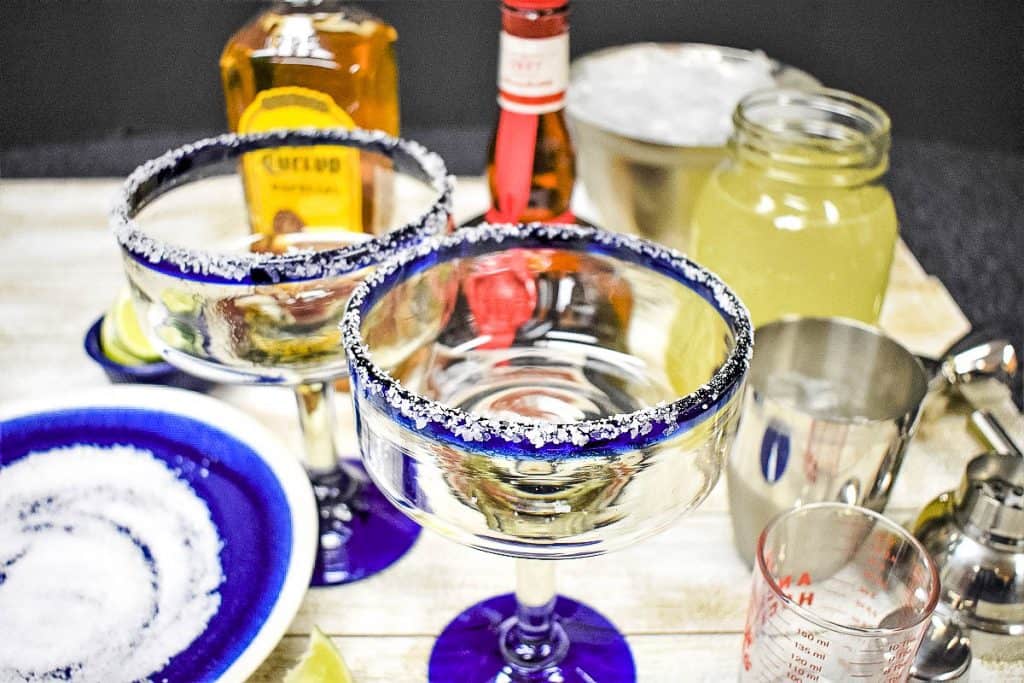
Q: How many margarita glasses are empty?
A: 2